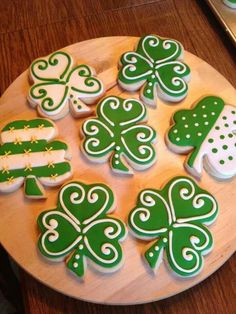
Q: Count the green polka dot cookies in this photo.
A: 1